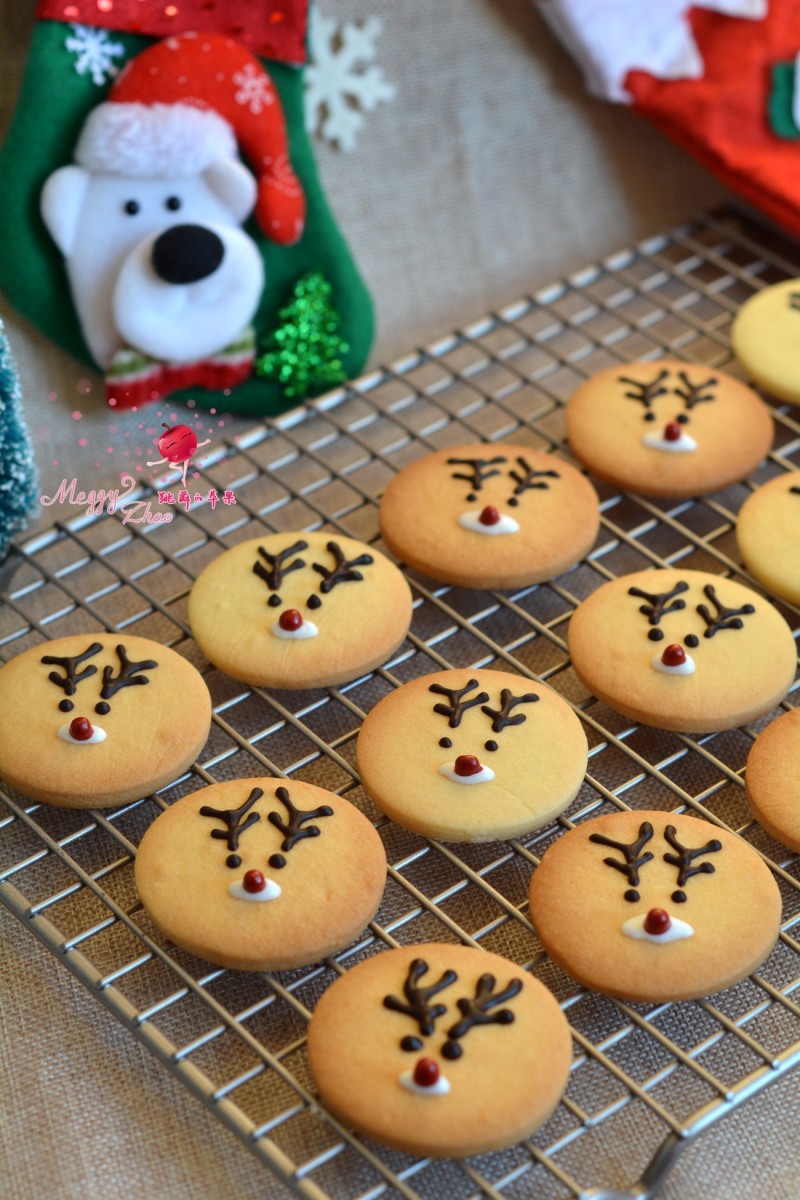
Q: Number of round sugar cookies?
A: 12